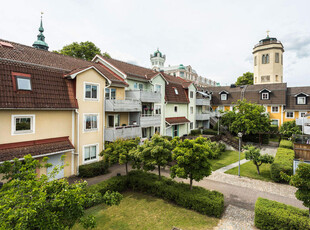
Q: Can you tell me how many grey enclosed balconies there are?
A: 6